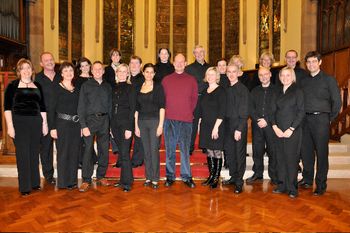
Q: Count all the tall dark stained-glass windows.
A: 5